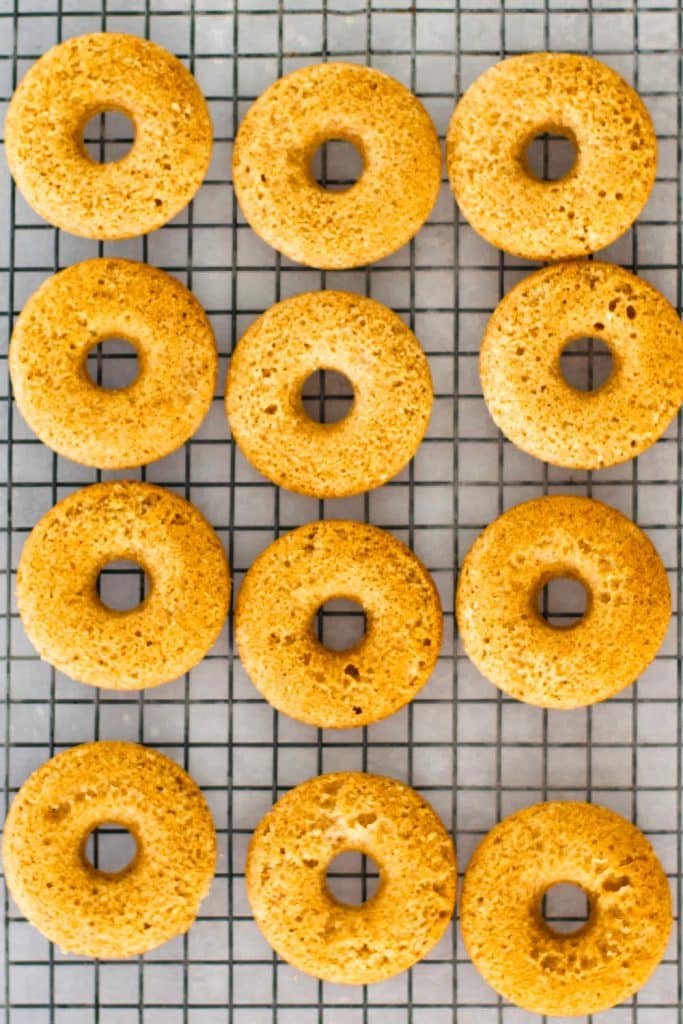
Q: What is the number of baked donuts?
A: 12